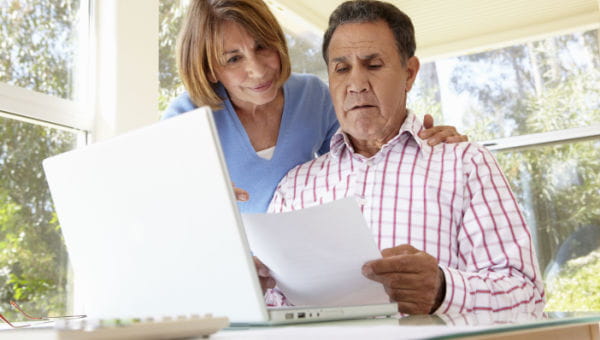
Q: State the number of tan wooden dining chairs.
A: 0